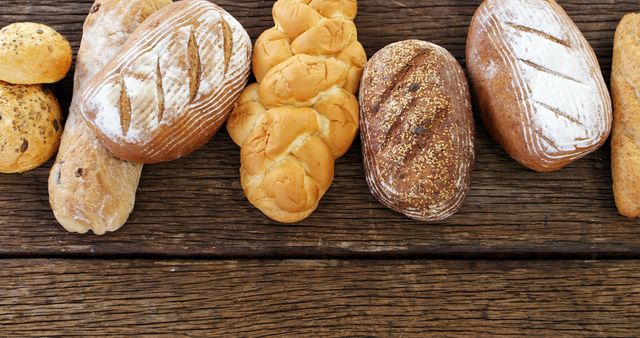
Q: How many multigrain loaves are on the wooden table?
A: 1